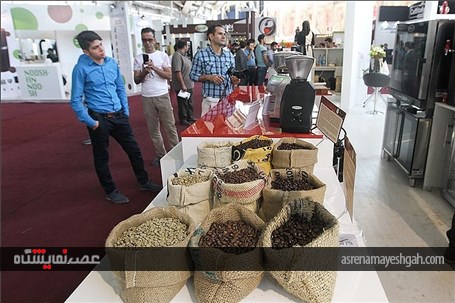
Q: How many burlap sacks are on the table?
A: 9